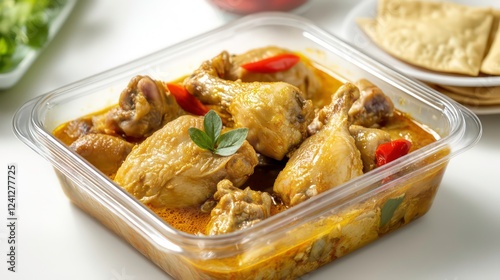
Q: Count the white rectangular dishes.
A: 1